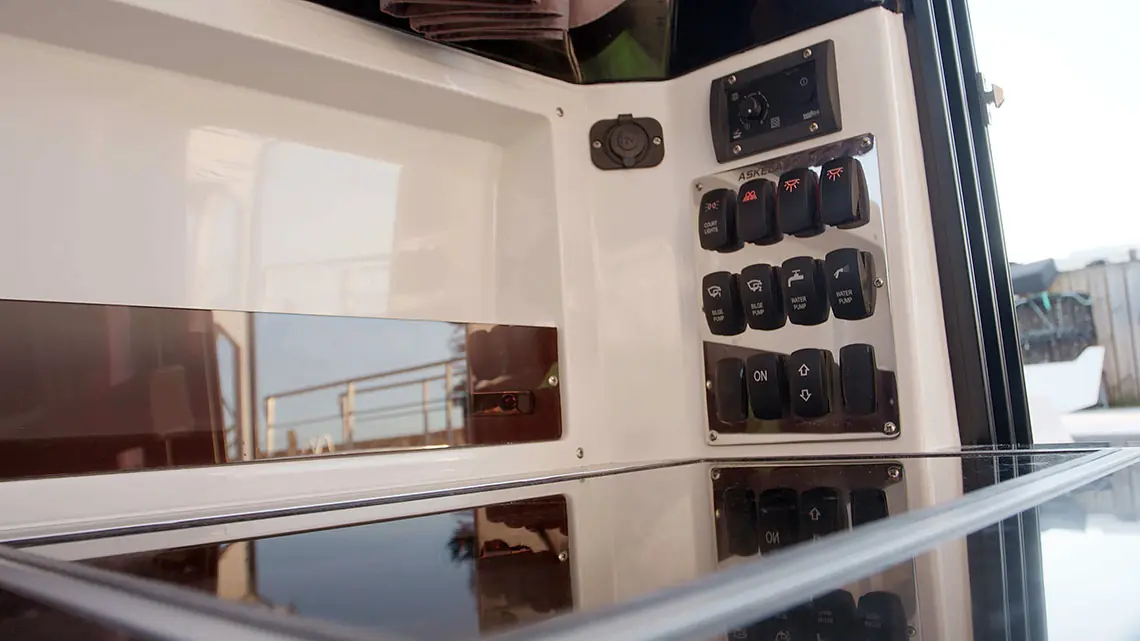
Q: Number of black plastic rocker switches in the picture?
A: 12